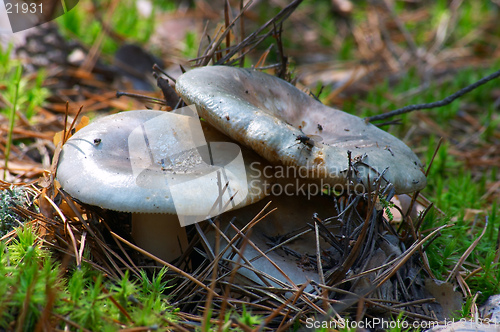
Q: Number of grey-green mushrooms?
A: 2